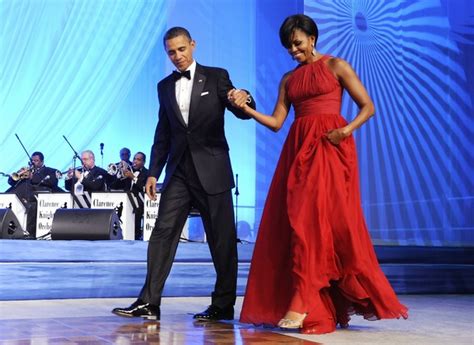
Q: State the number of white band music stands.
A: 4